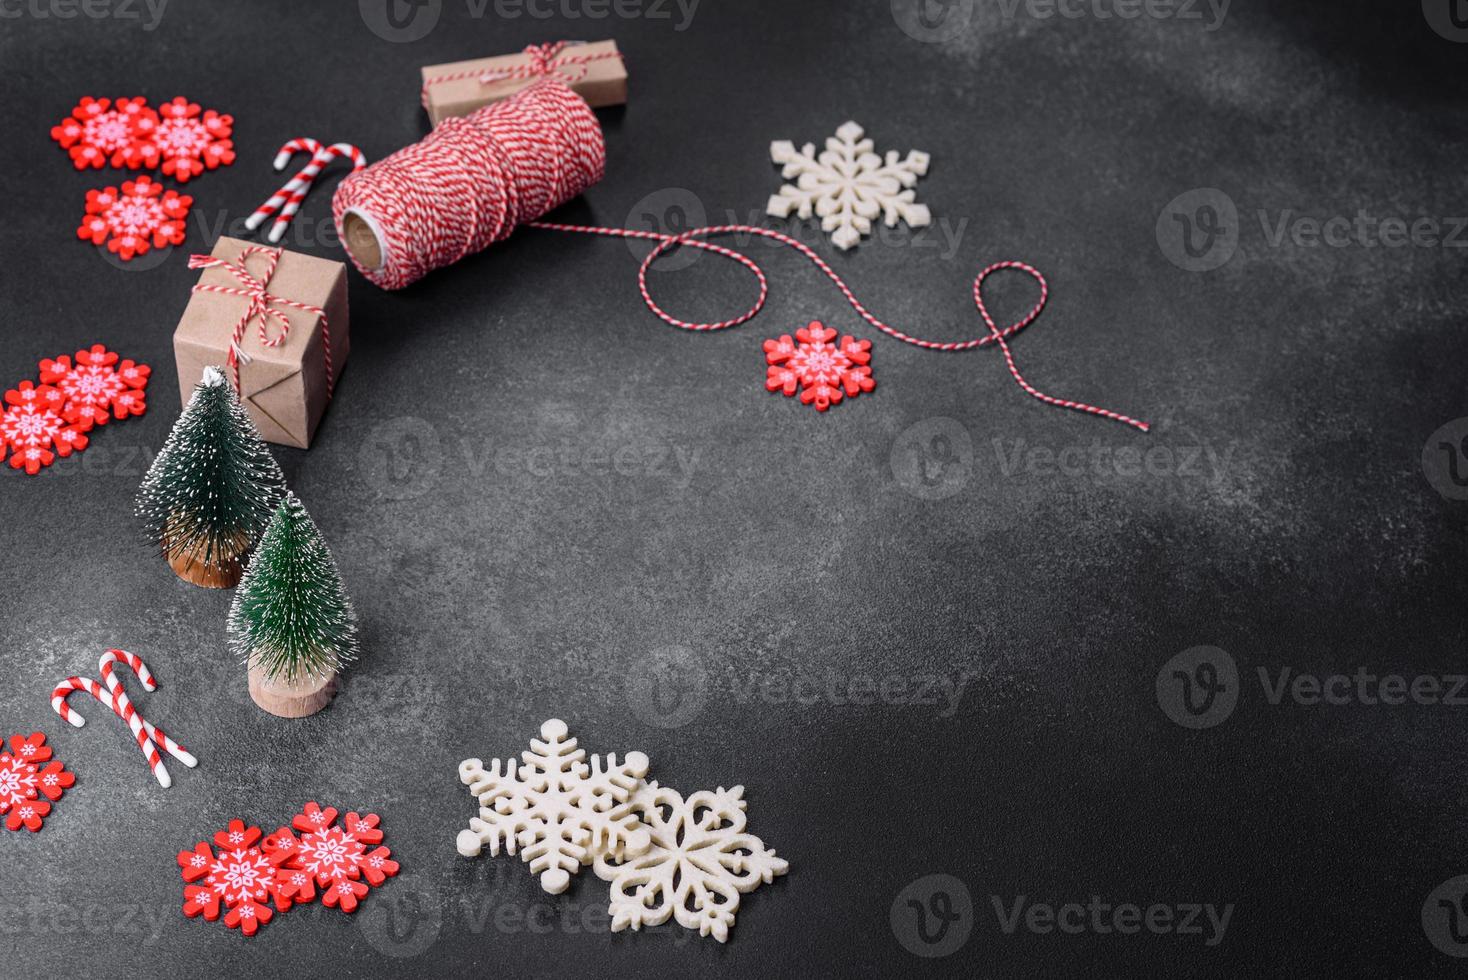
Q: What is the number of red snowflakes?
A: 9